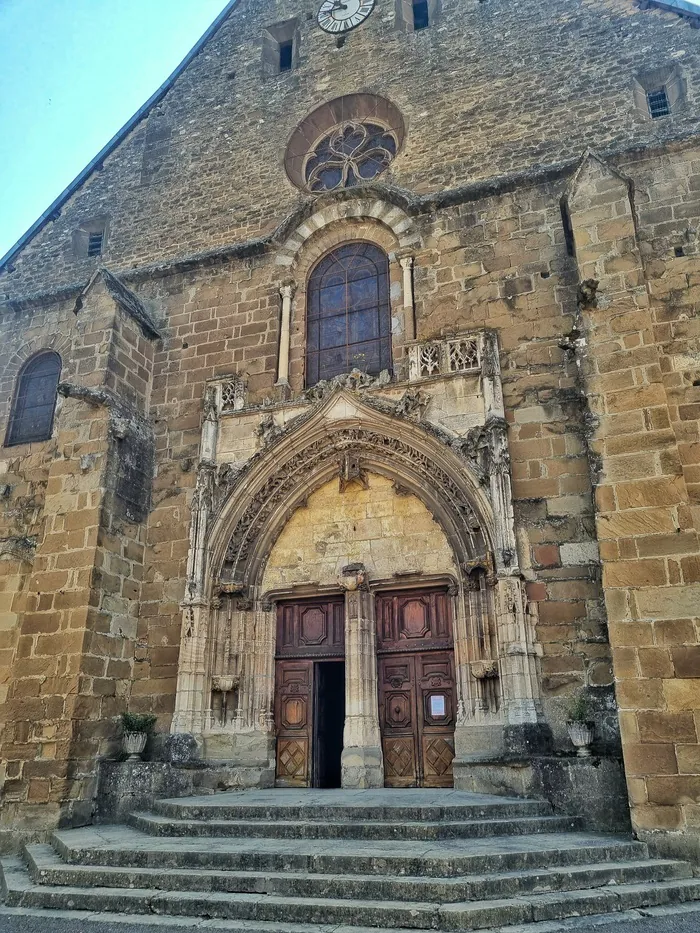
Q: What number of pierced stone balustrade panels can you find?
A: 3